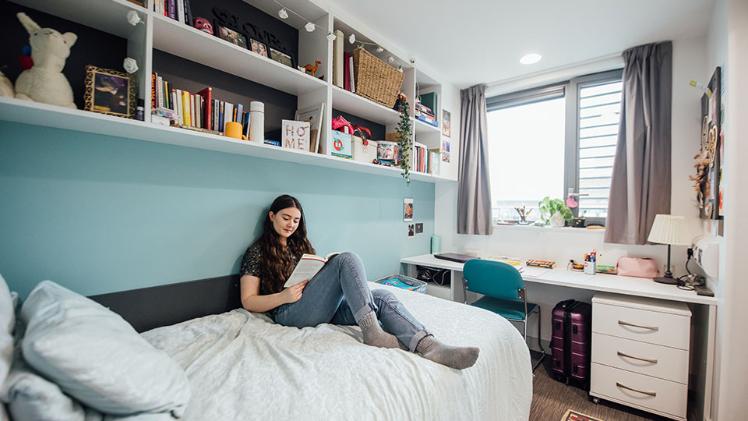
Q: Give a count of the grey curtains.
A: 2